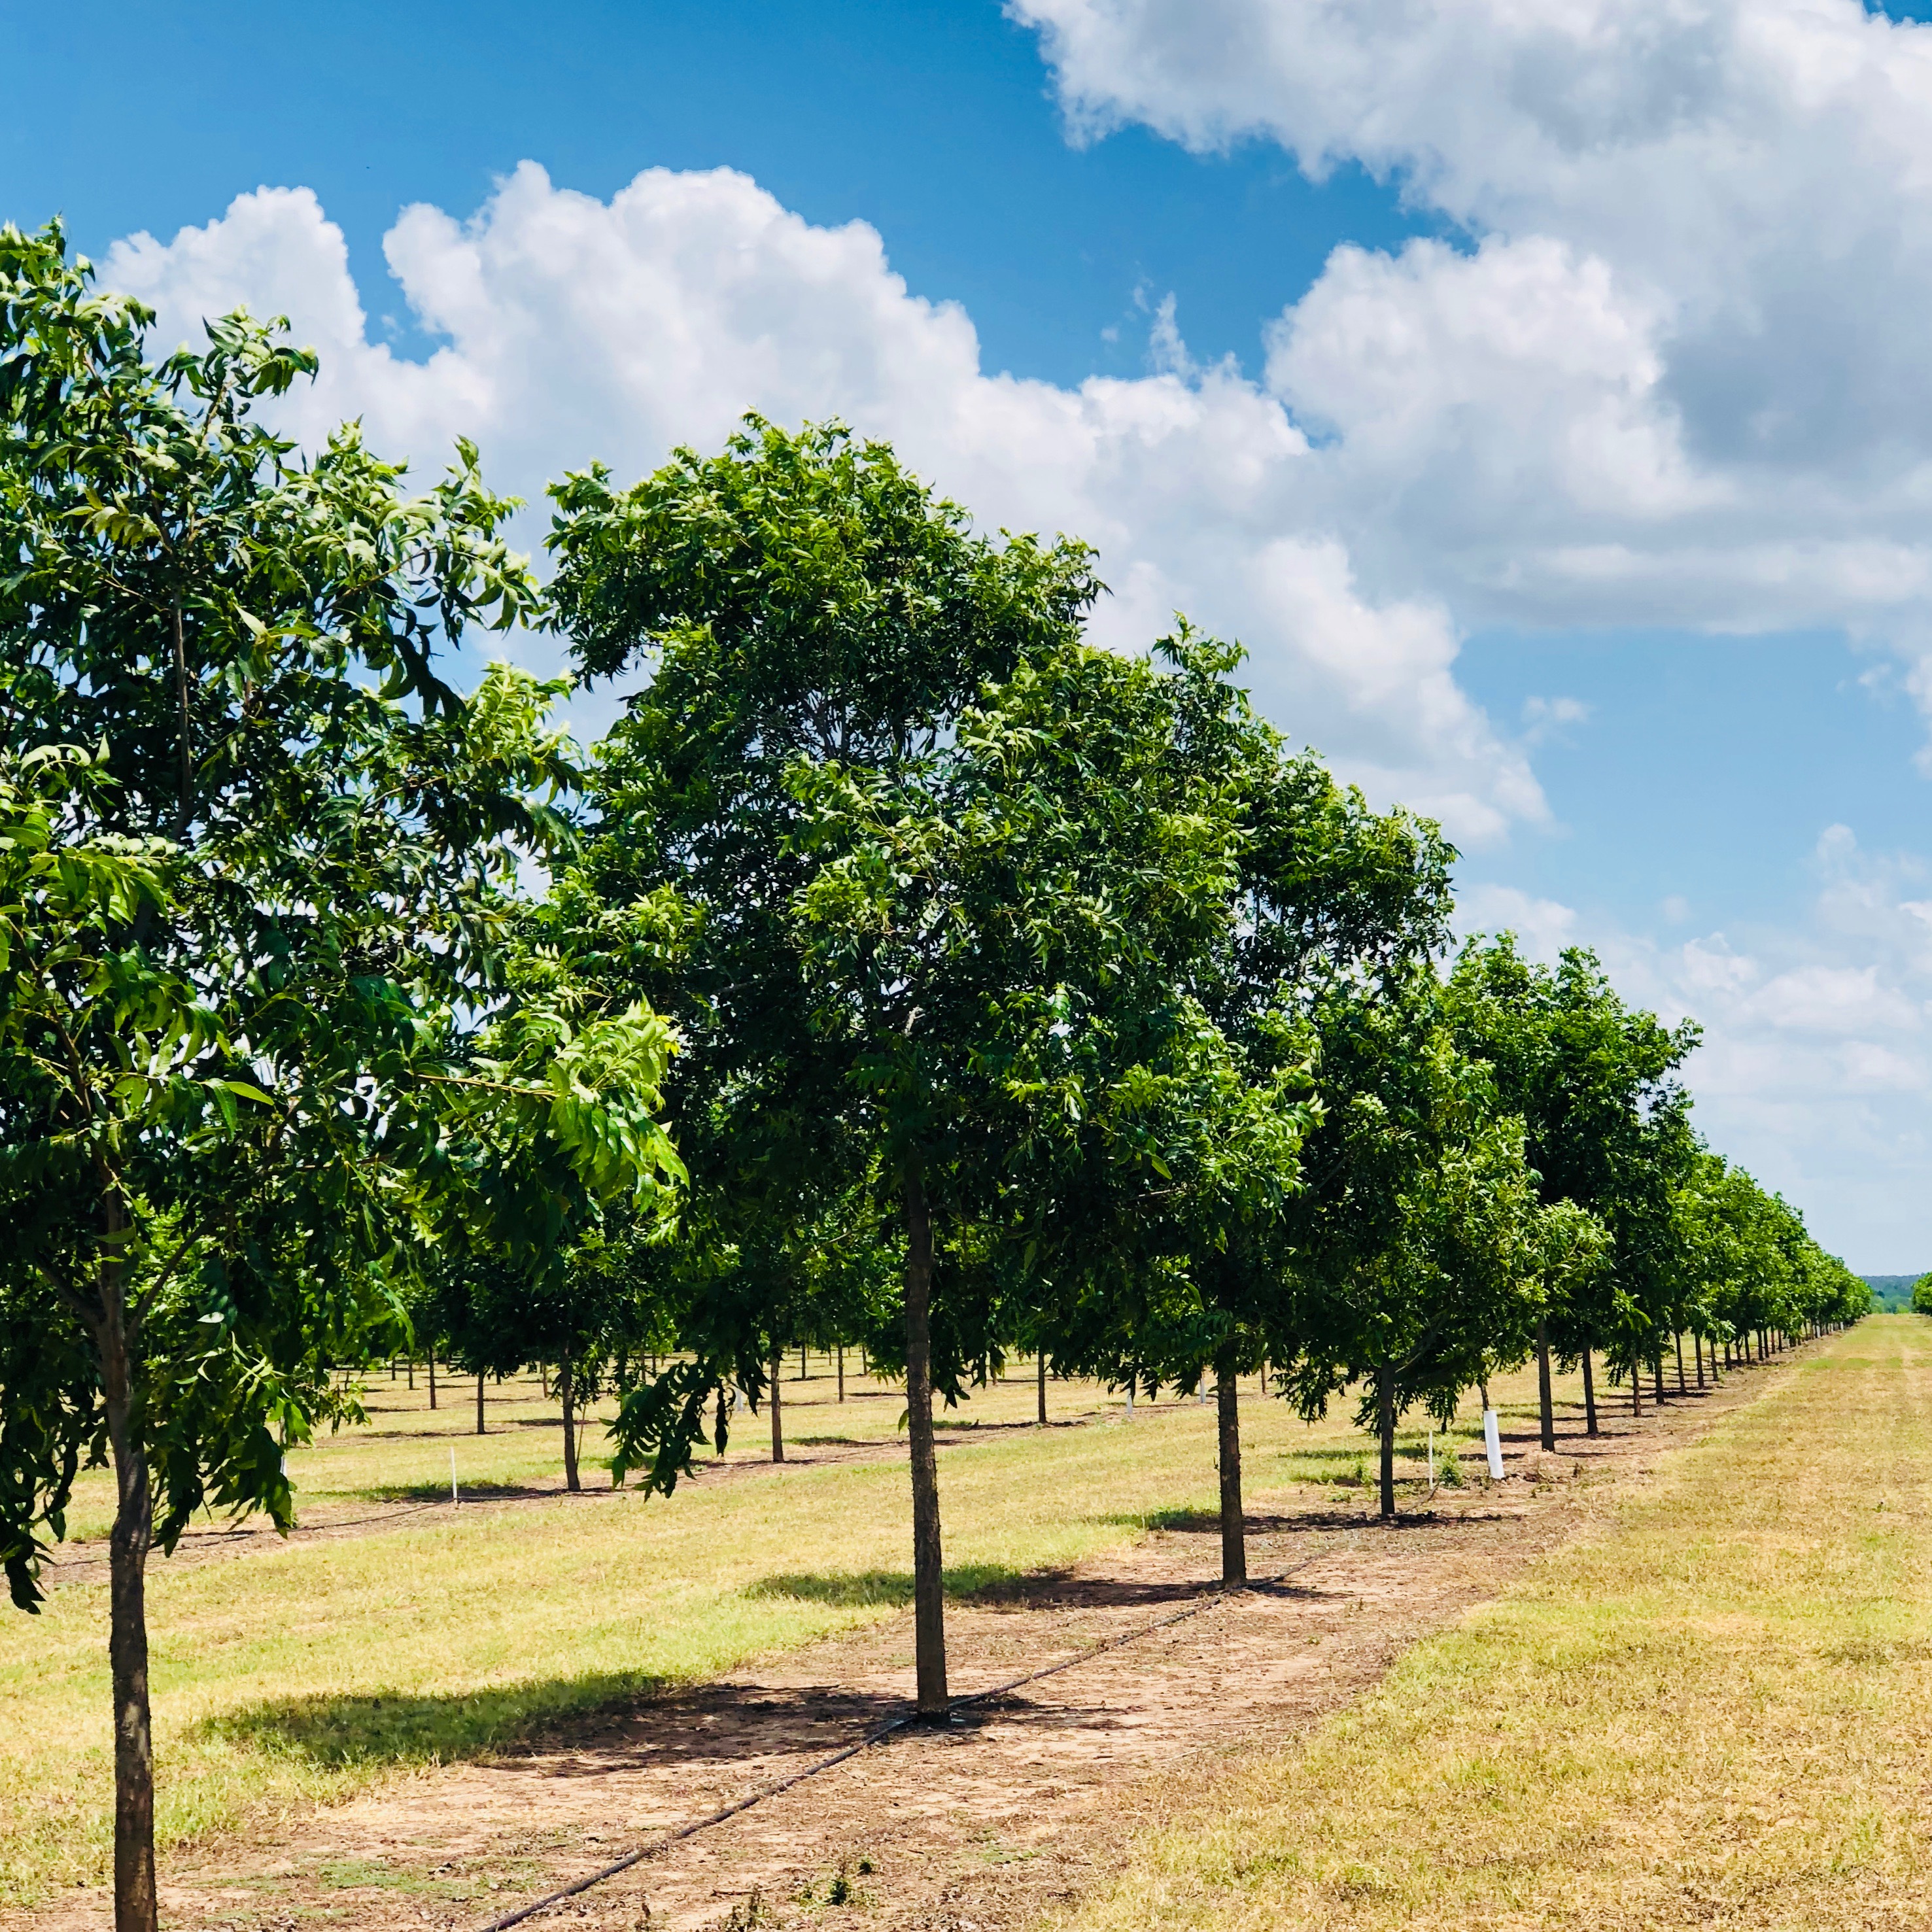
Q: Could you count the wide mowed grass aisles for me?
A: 2